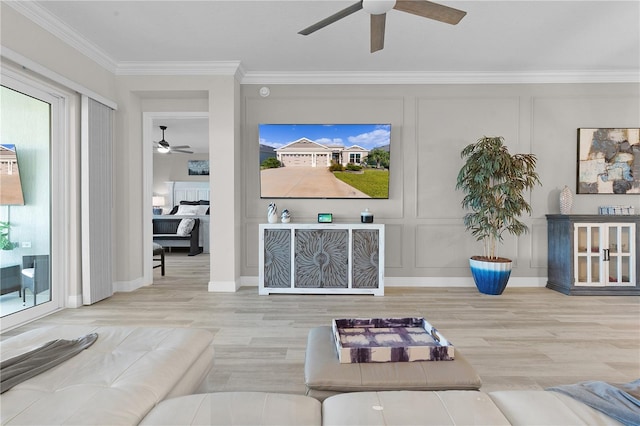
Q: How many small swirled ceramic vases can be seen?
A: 2